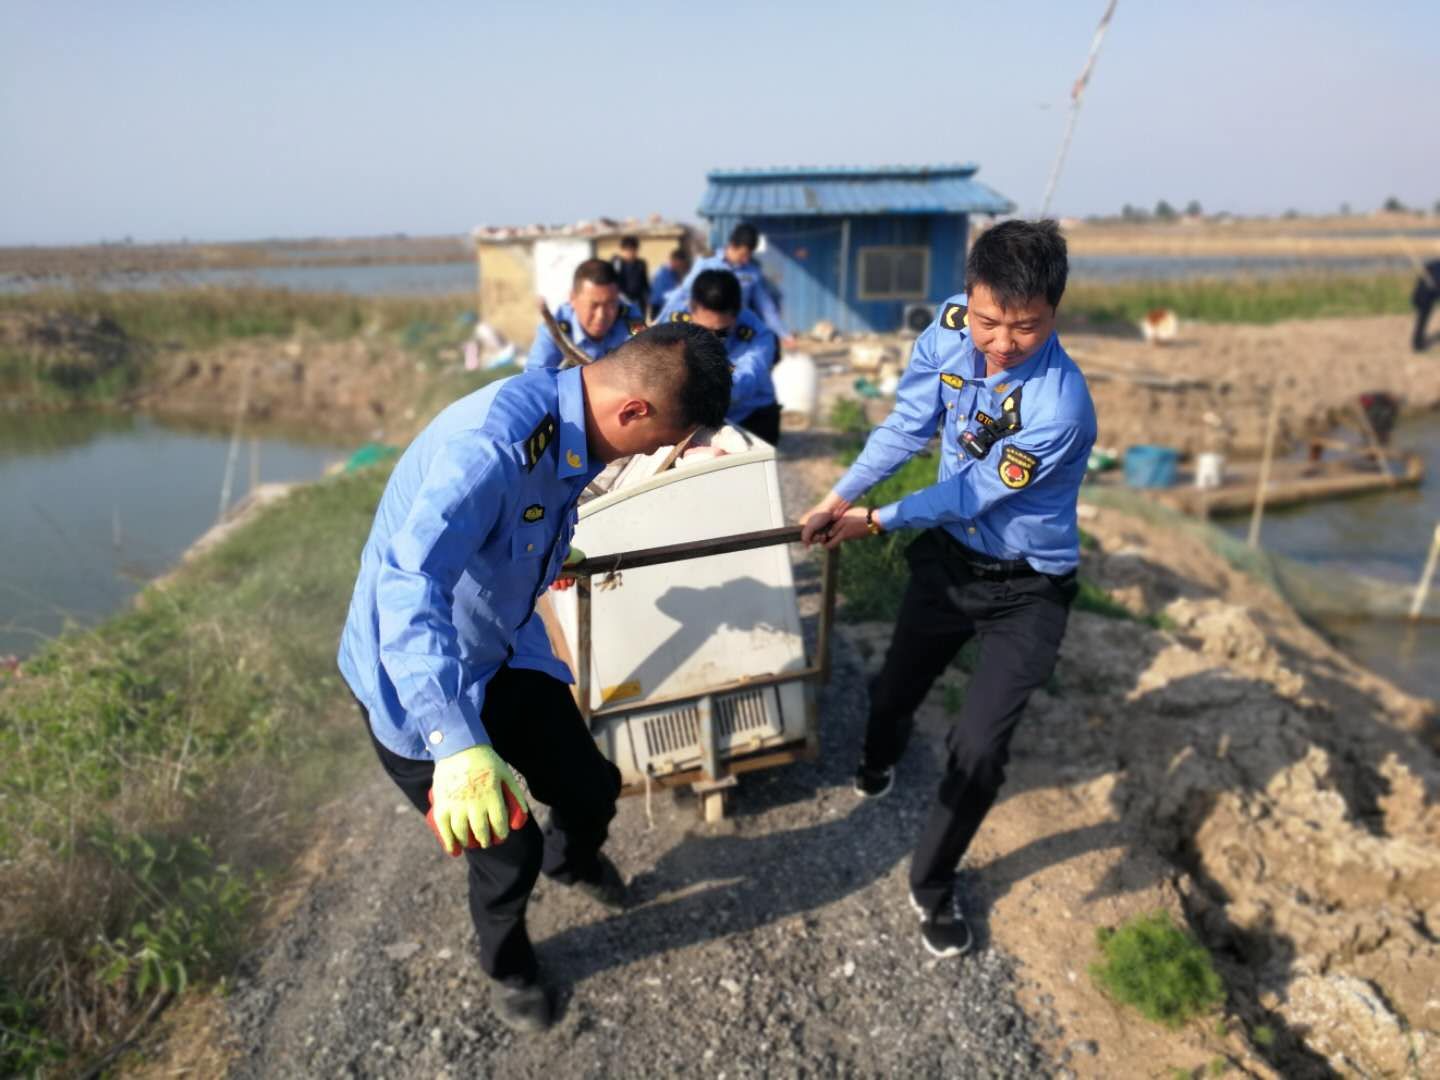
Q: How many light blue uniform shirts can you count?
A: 6